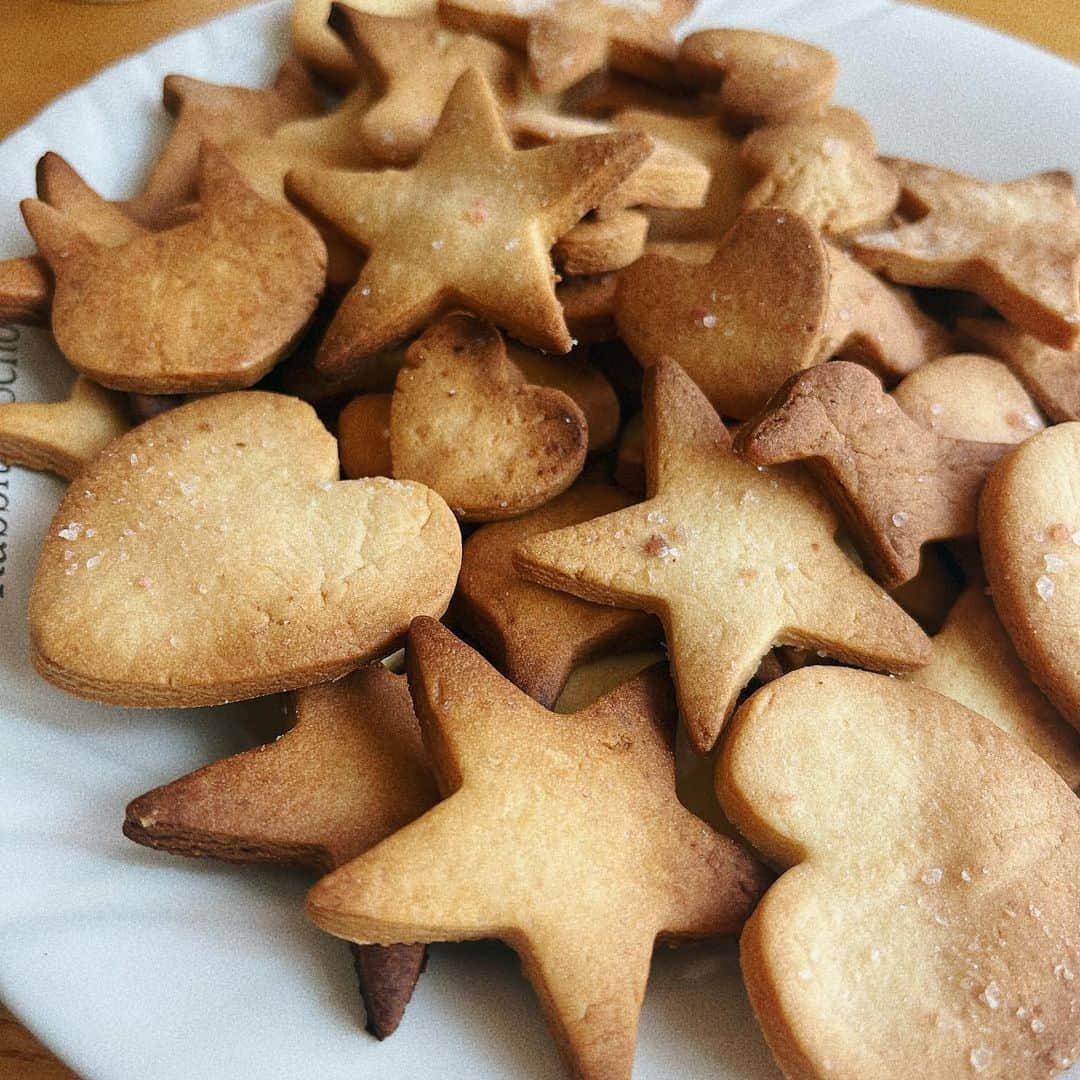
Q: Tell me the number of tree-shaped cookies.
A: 0